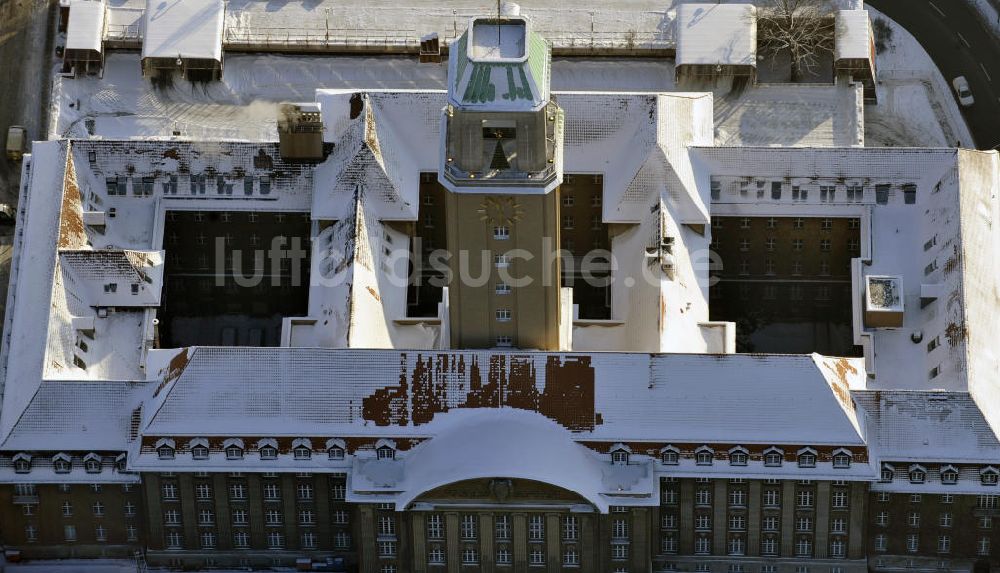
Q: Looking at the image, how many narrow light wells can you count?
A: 2